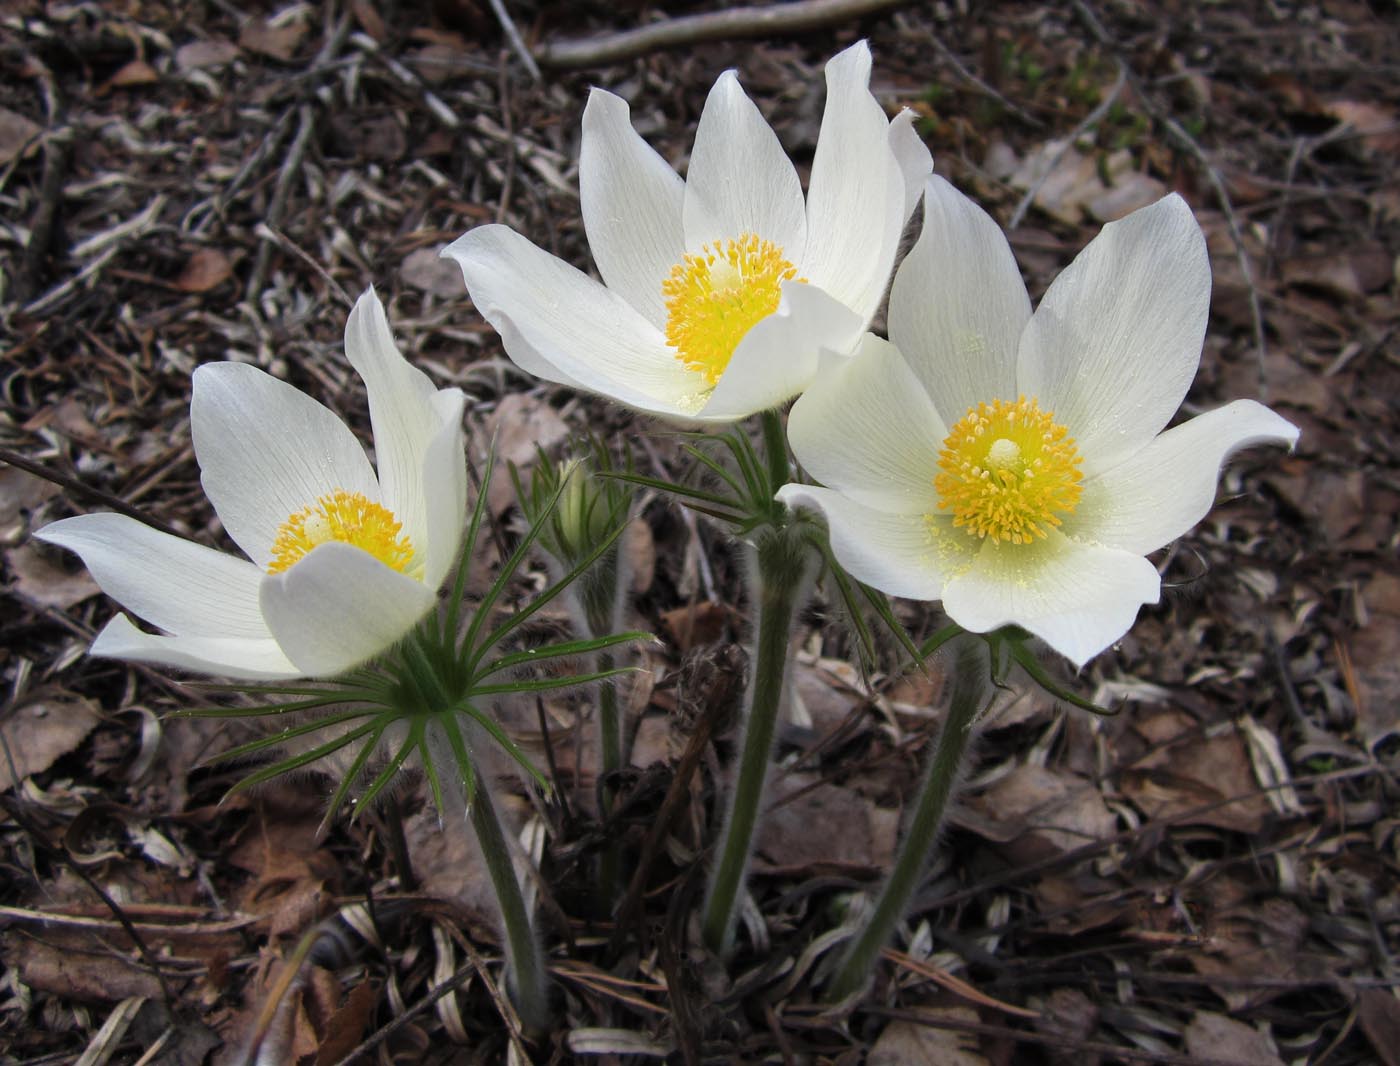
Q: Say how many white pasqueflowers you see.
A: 3